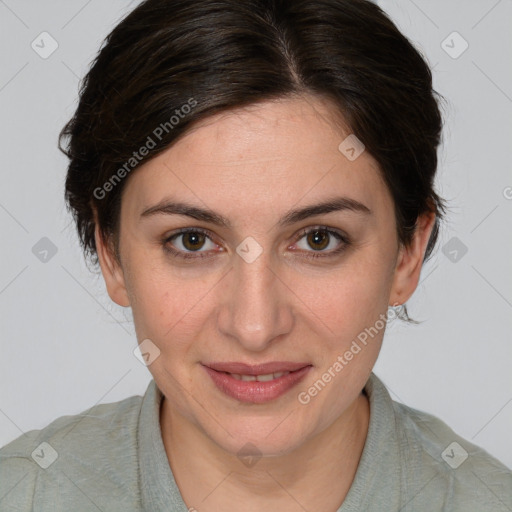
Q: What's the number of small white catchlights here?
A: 2